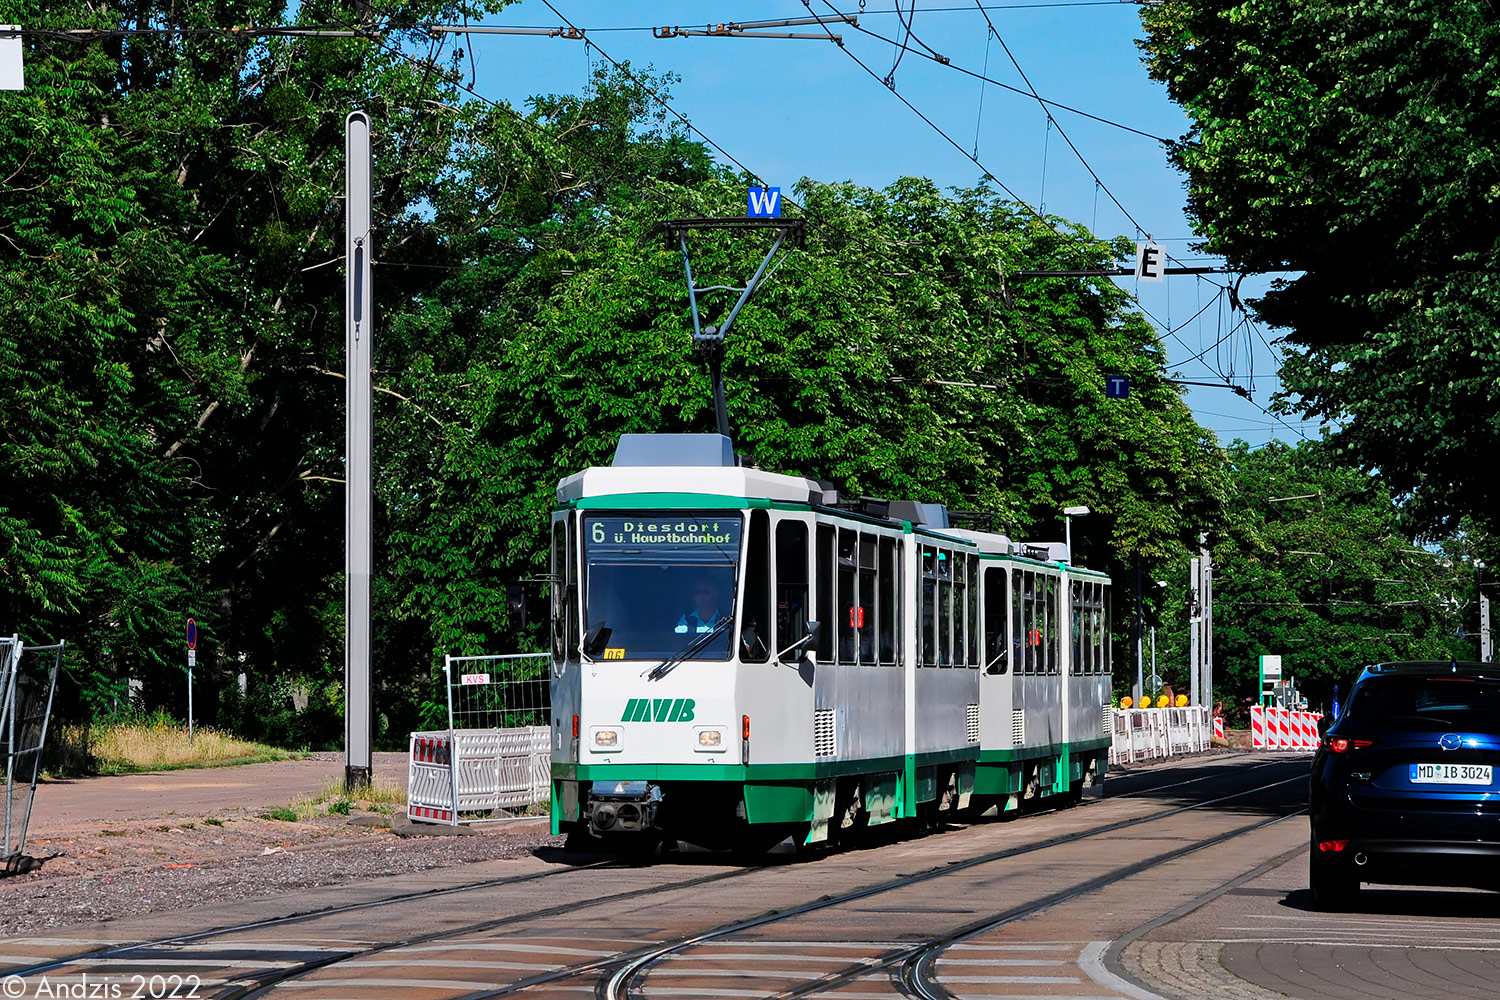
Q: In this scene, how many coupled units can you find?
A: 2